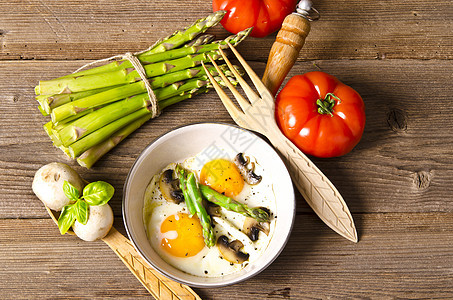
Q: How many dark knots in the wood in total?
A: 2